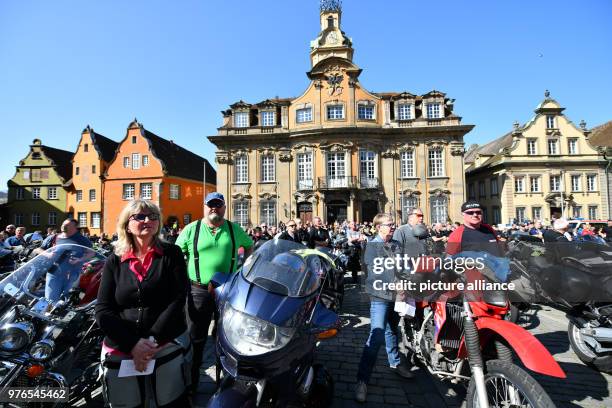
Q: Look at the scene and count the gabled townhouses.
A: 4